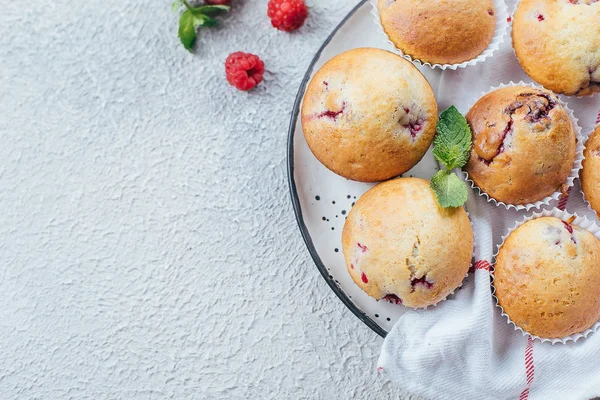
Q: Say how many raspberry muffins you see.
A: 7